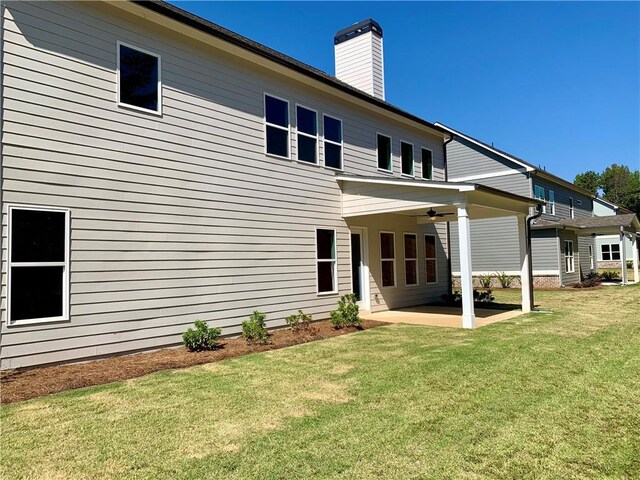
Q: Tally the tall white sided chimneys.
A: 1